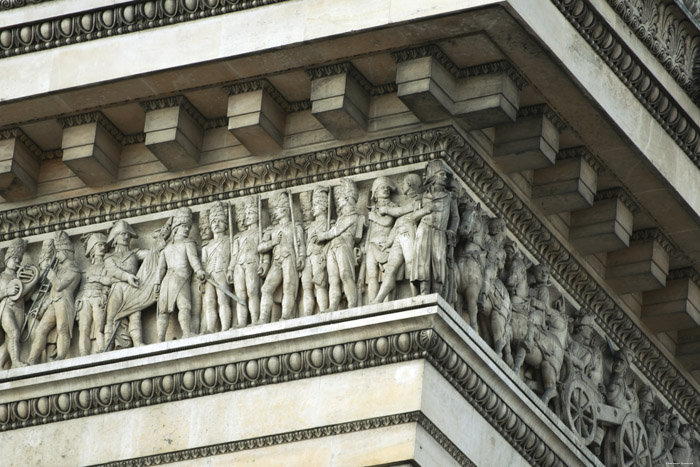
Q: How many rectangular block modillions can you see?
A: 13